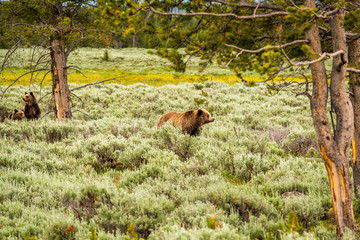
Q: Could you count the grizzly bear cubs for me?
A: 2